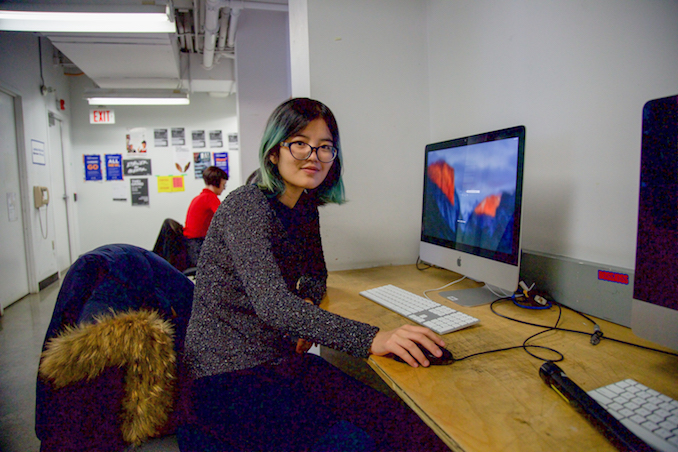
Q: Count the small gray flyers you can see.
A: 5